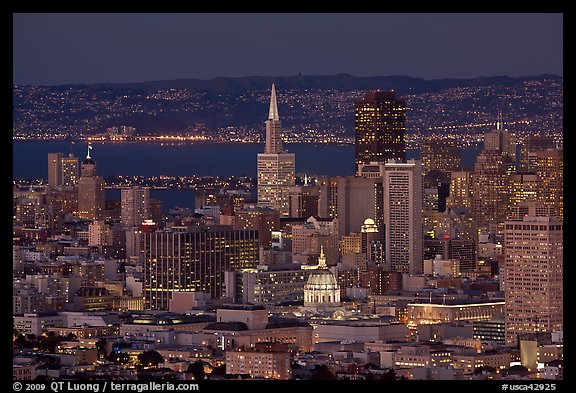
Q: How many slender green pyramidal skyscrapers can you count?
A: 0